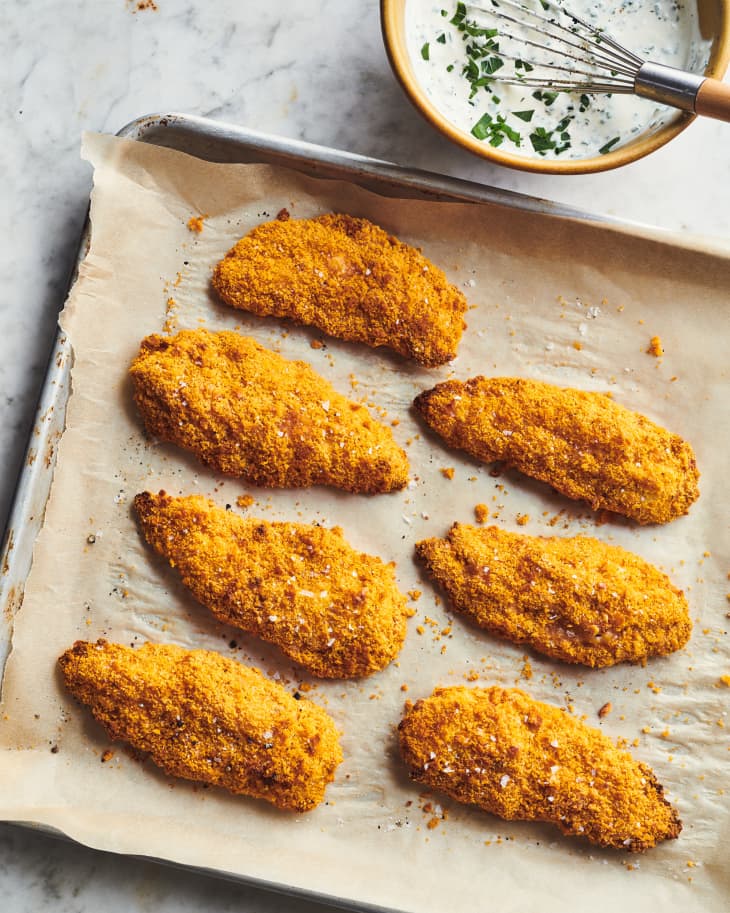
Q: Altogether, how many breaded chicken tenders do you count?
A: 7